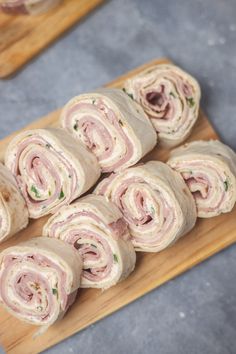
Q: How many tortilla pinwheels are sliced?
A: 8